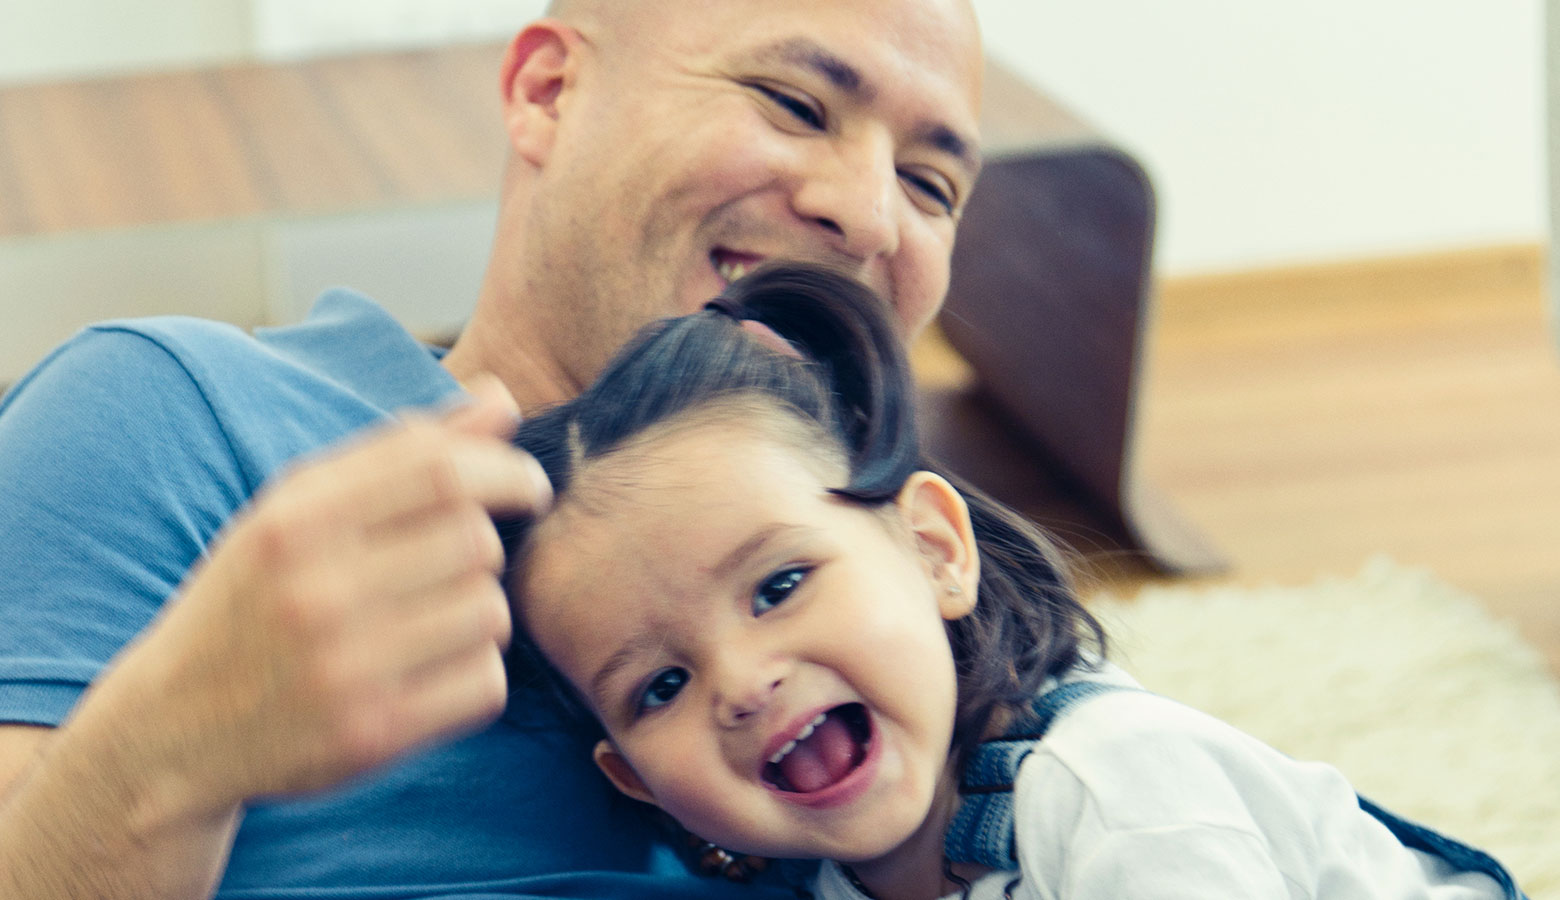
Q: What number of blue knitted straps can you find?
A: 1